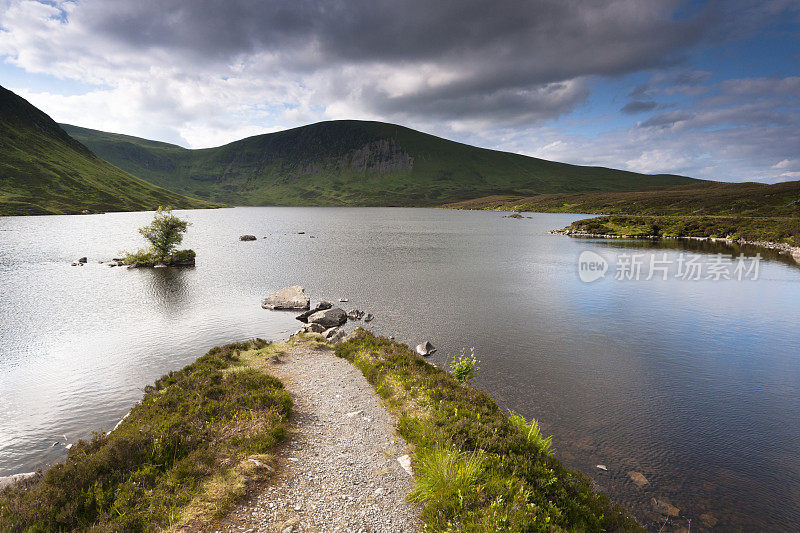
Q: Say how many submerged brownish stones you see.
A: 3